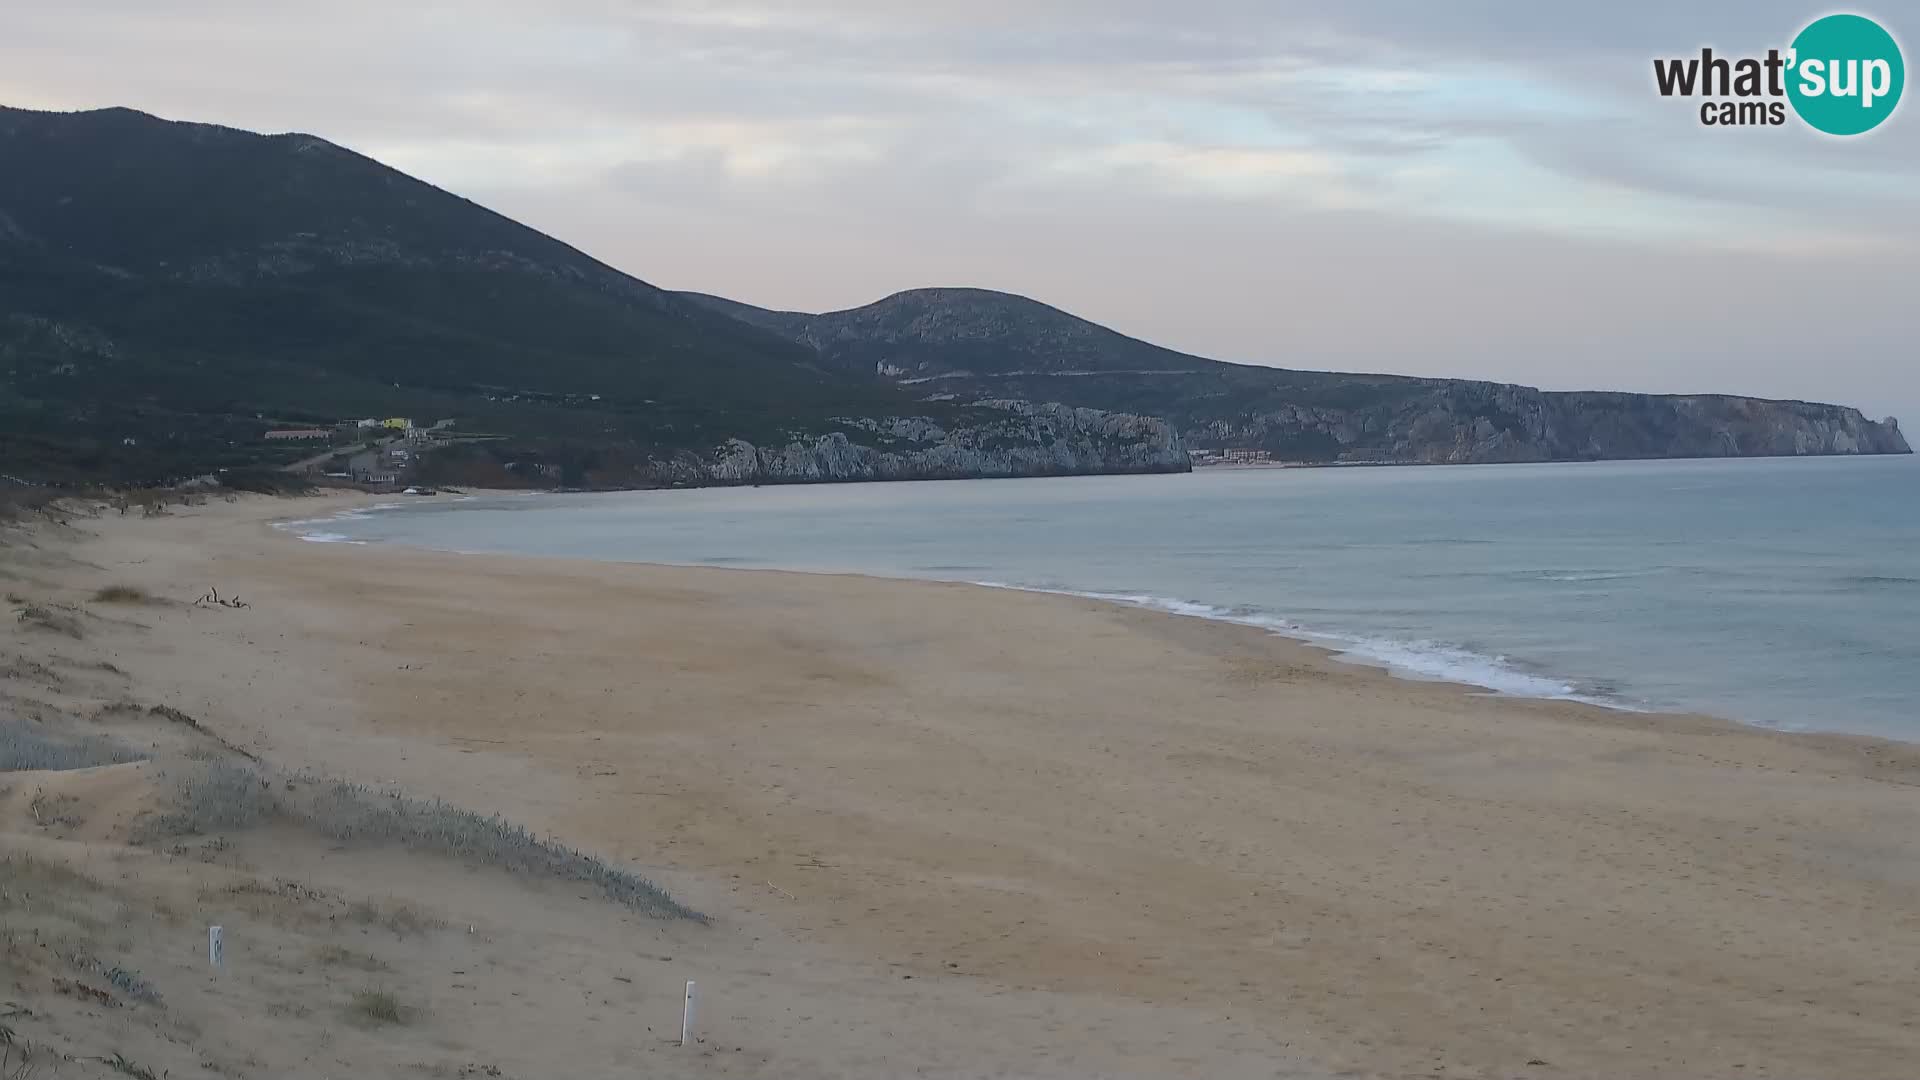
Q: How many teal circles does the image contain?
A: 1